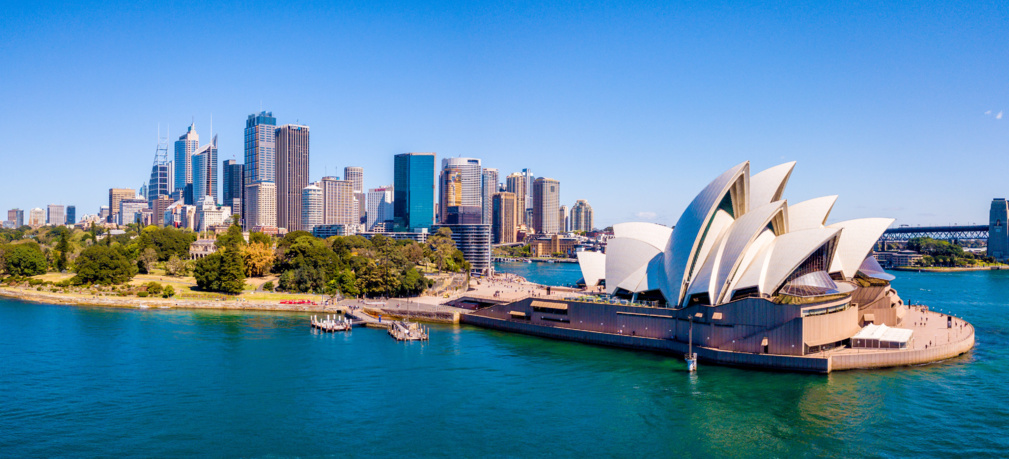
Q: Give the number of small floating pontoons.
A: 2